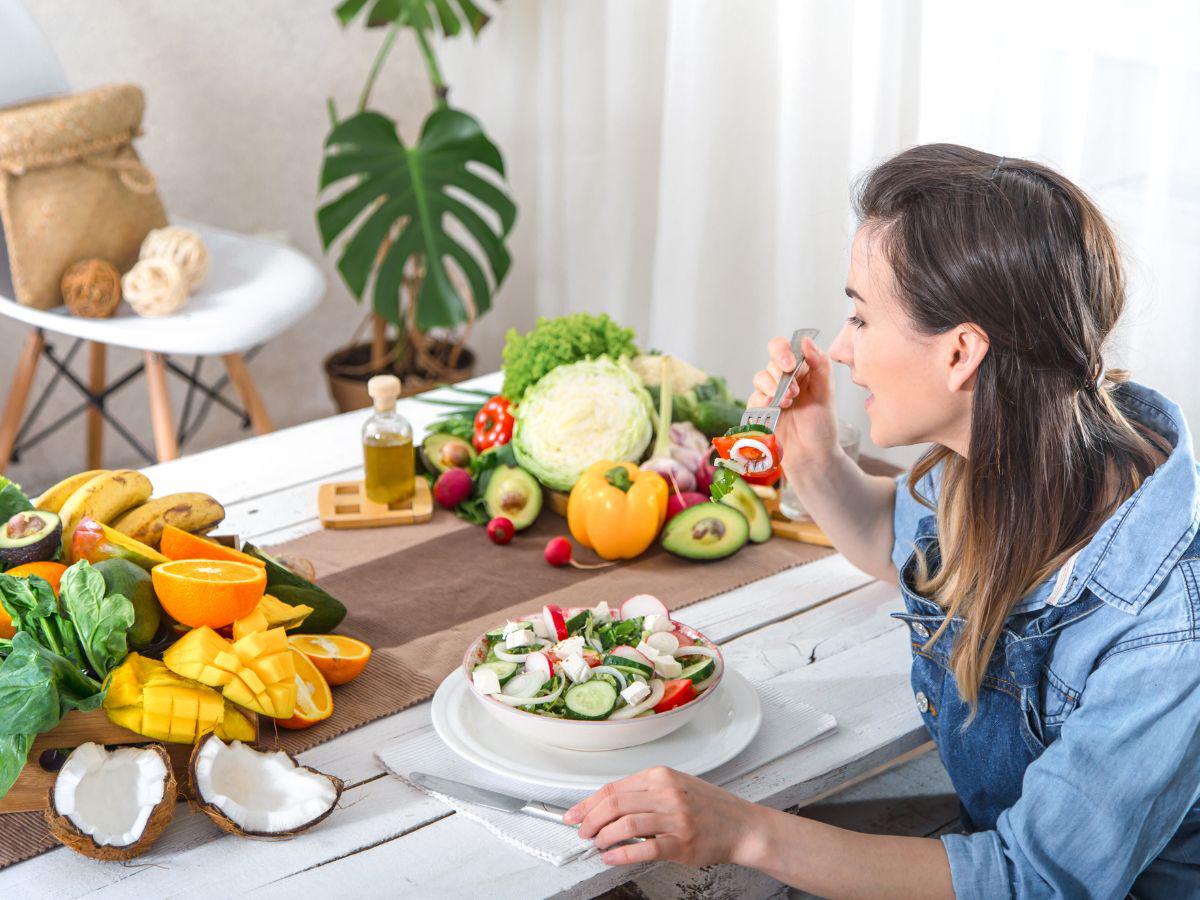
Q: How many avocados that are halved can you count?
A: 5